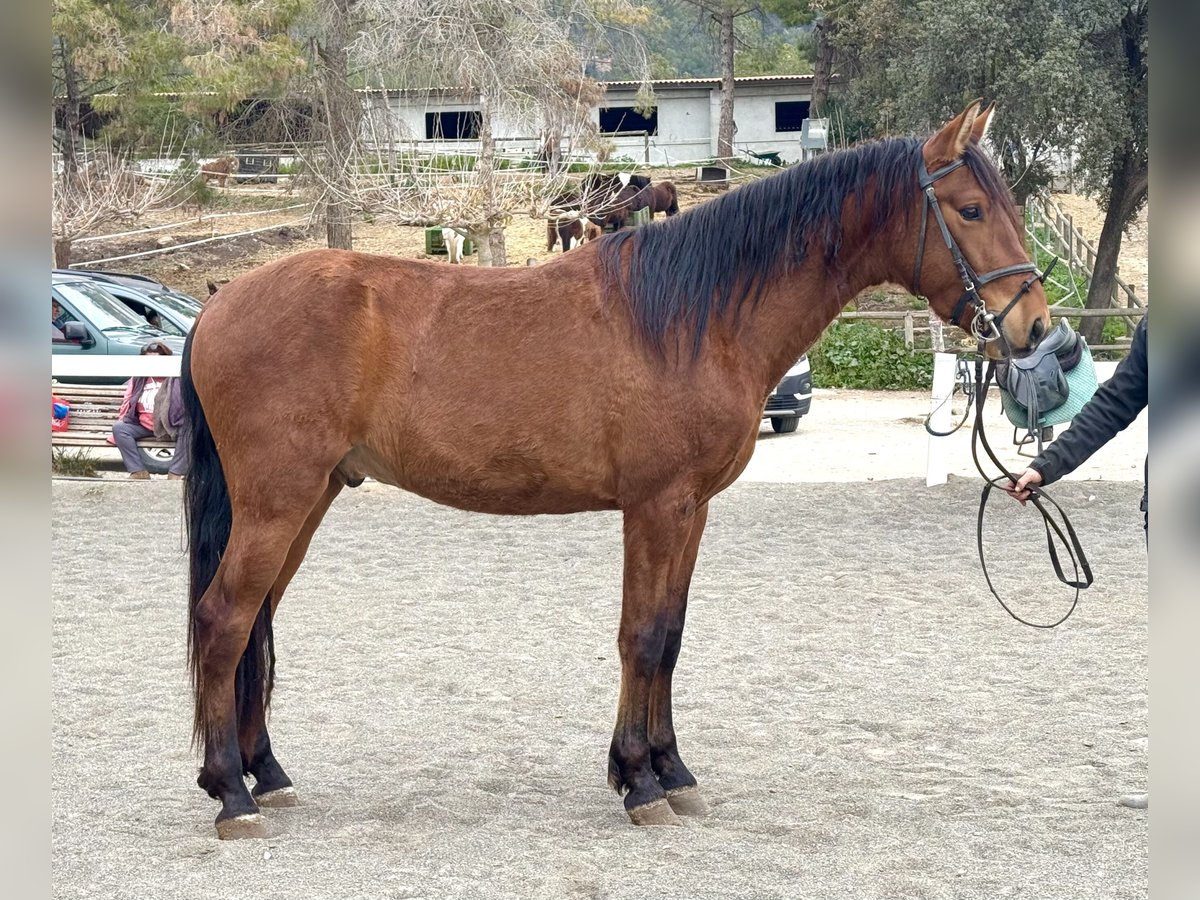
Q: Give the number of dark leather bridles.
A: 1